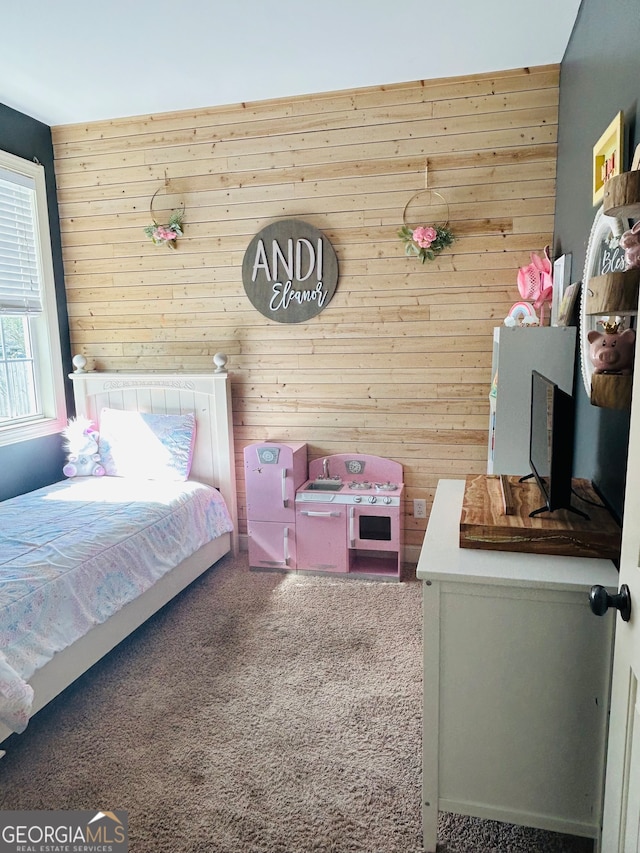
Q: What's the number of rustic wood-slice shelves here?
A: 3